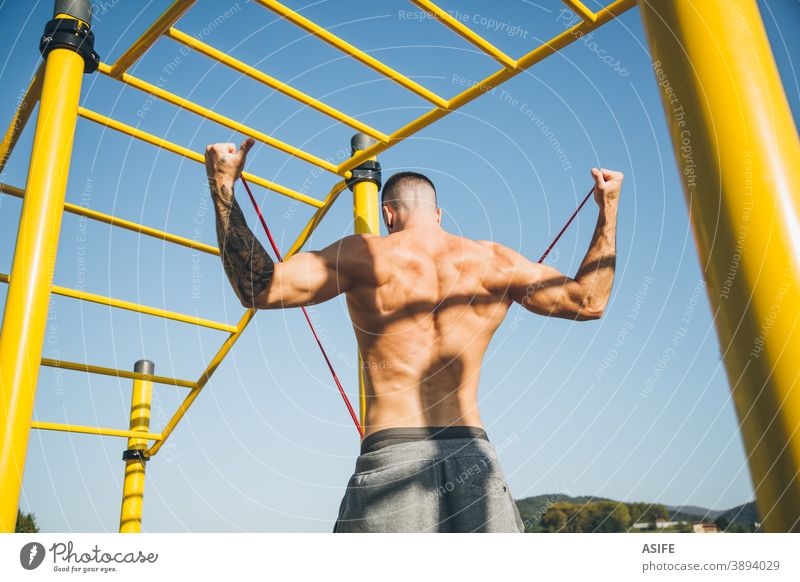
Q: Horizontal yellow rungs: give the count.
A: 10